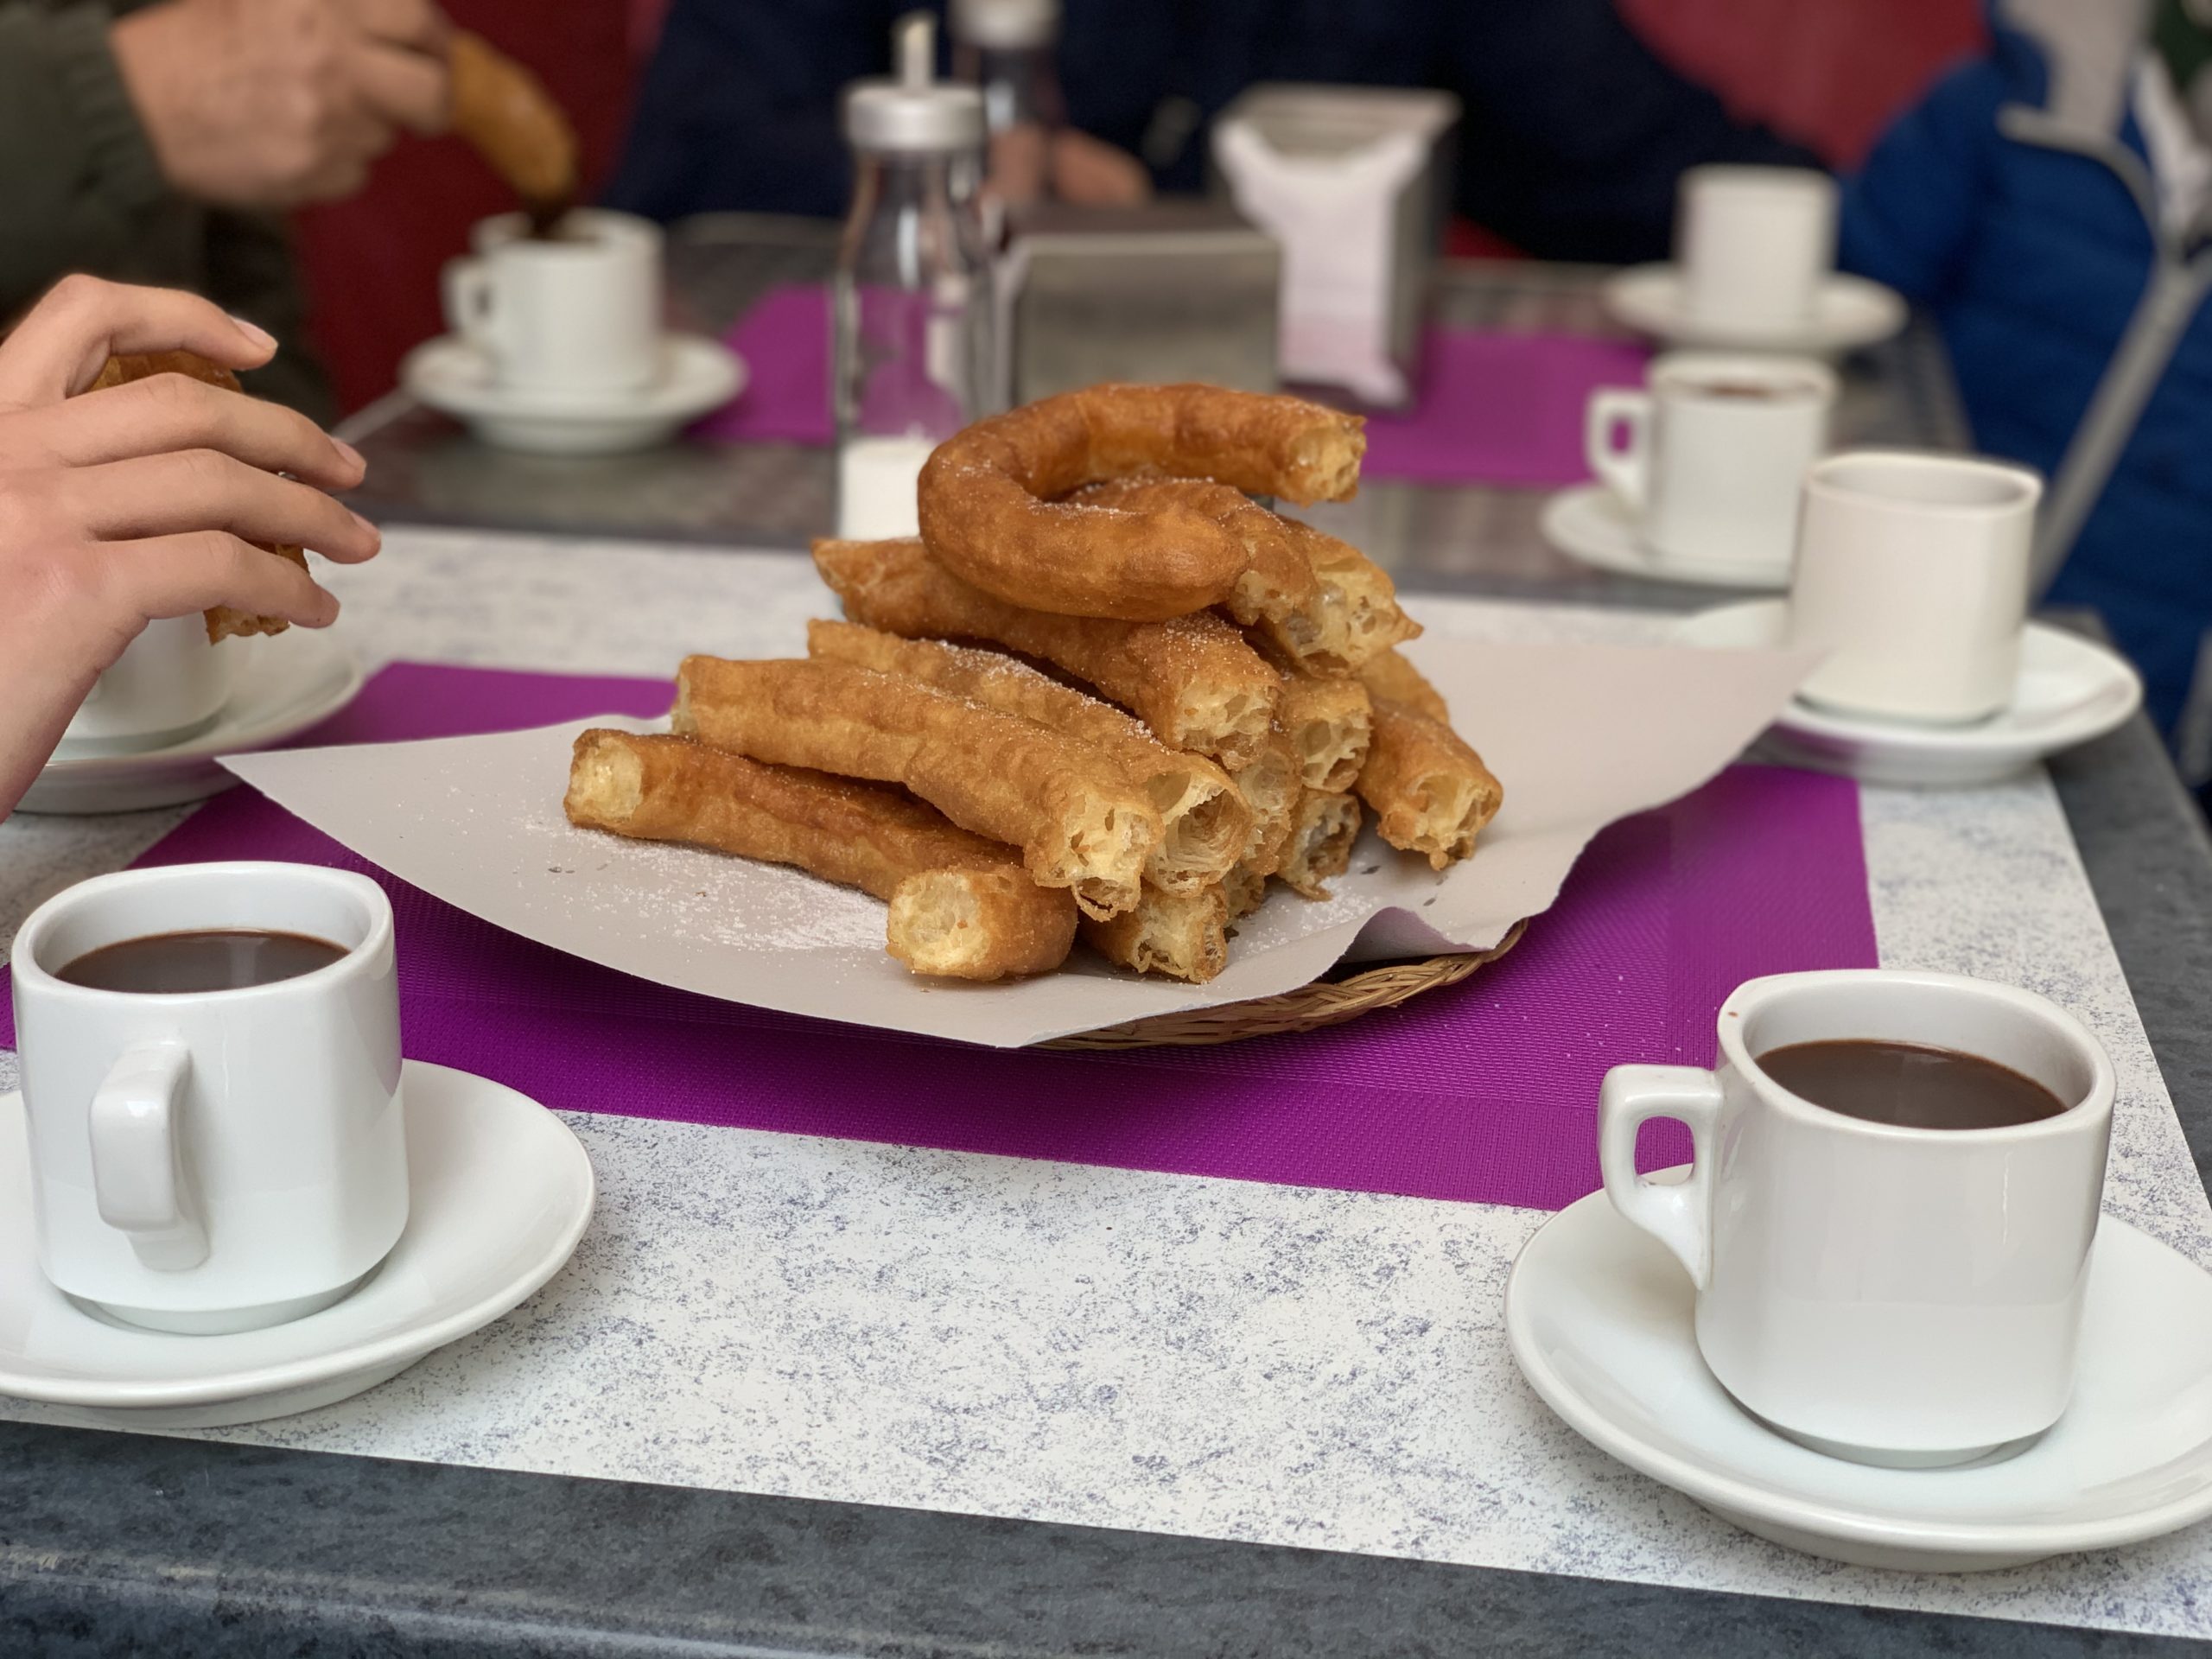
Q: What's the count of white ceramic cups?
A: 7